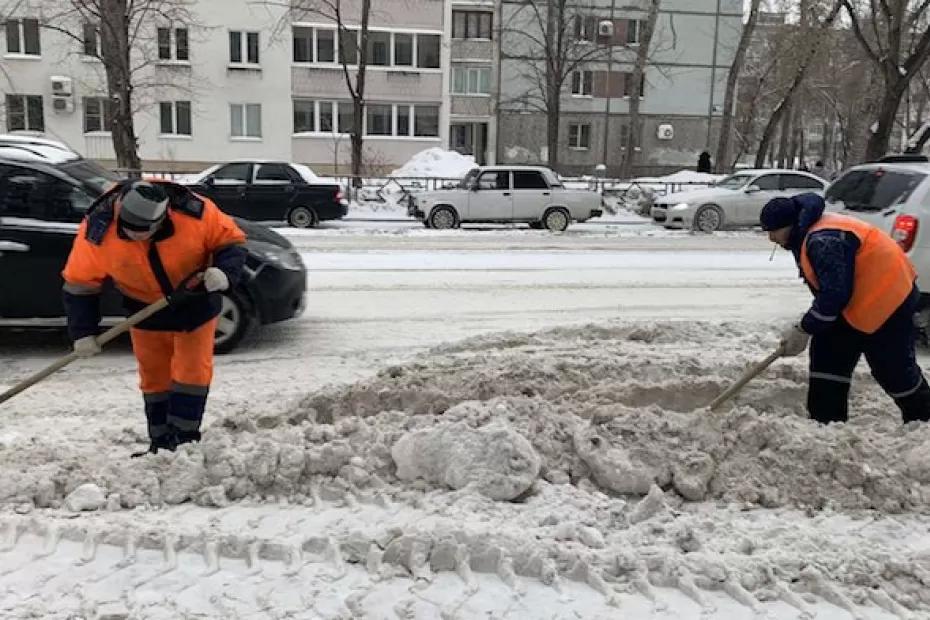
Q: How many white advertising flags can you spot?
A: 0